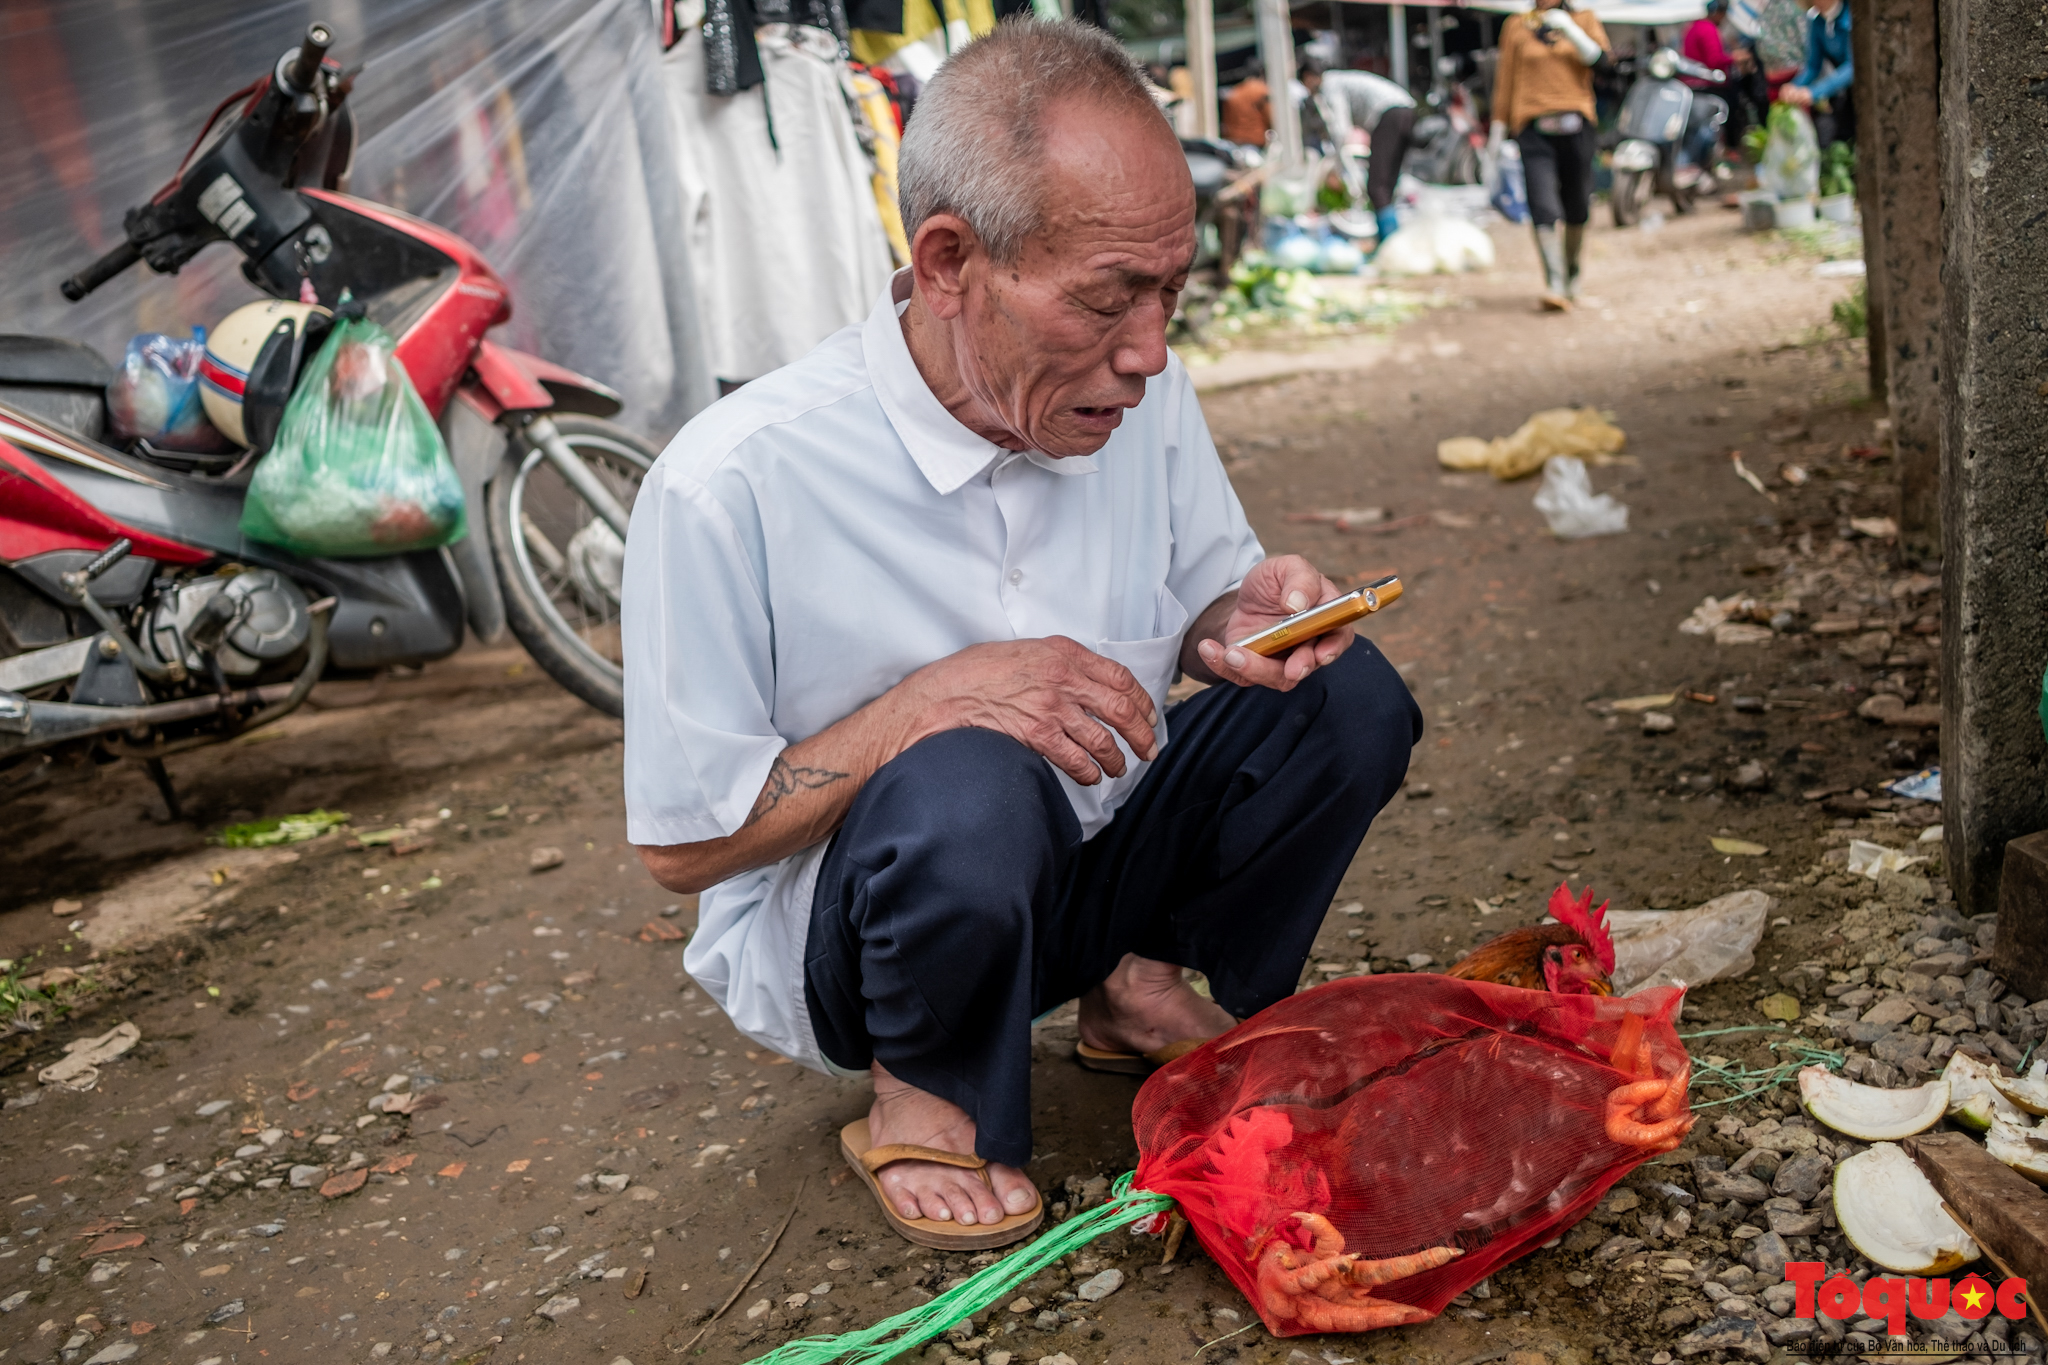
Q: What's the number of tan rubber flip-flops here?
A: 2